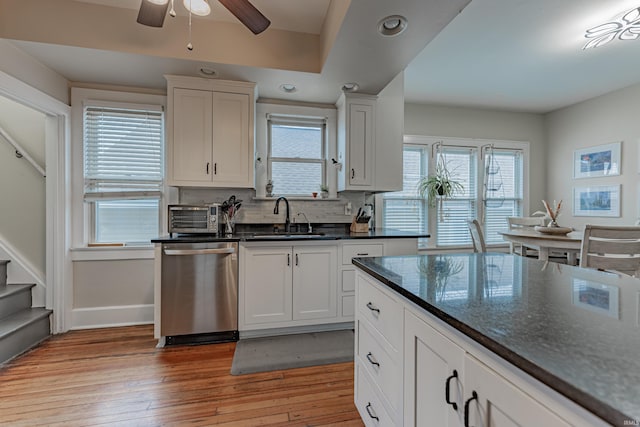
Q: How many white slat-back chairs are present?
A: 3